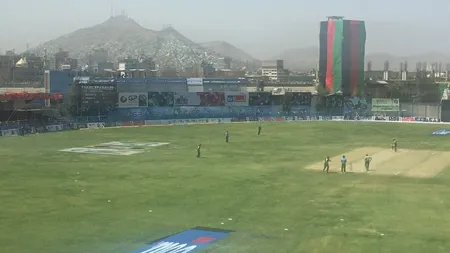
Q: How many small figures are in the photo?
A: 7